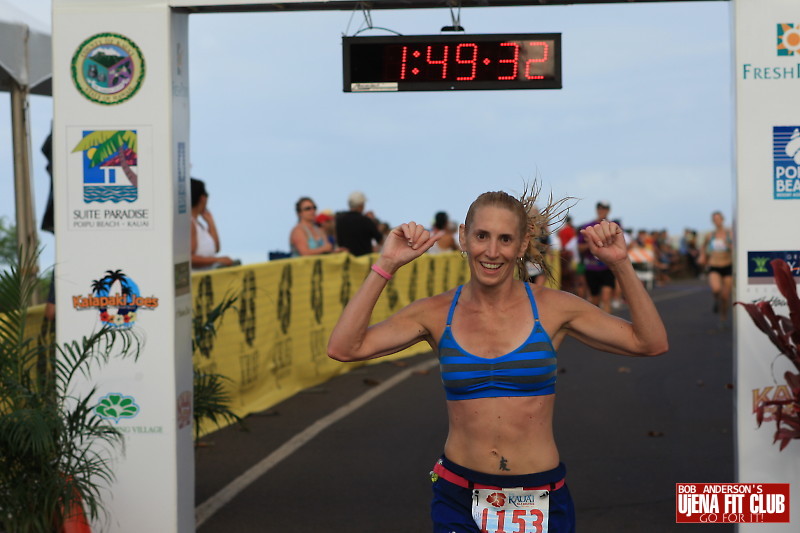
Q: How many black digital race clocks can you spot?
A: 1